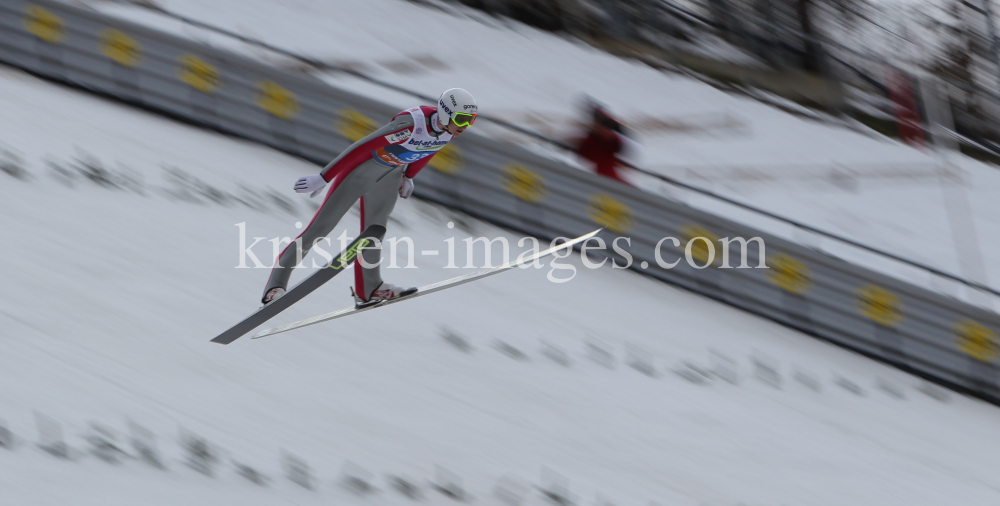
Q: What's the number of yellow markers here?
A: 12